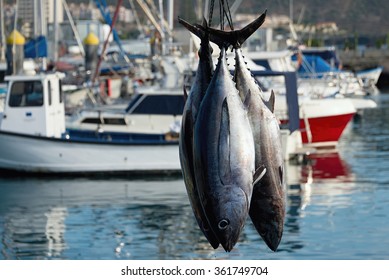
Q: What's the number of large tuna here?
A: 3